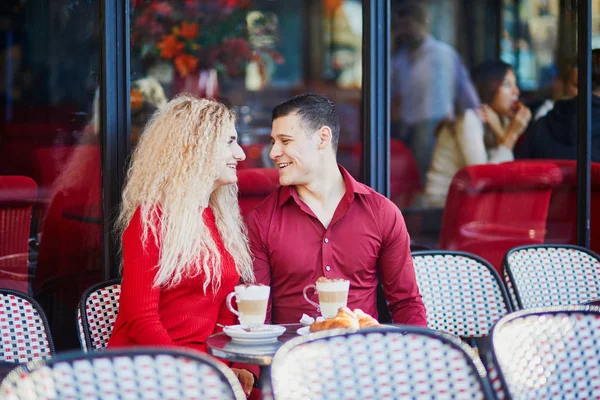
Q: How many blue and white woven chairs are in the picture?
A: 7